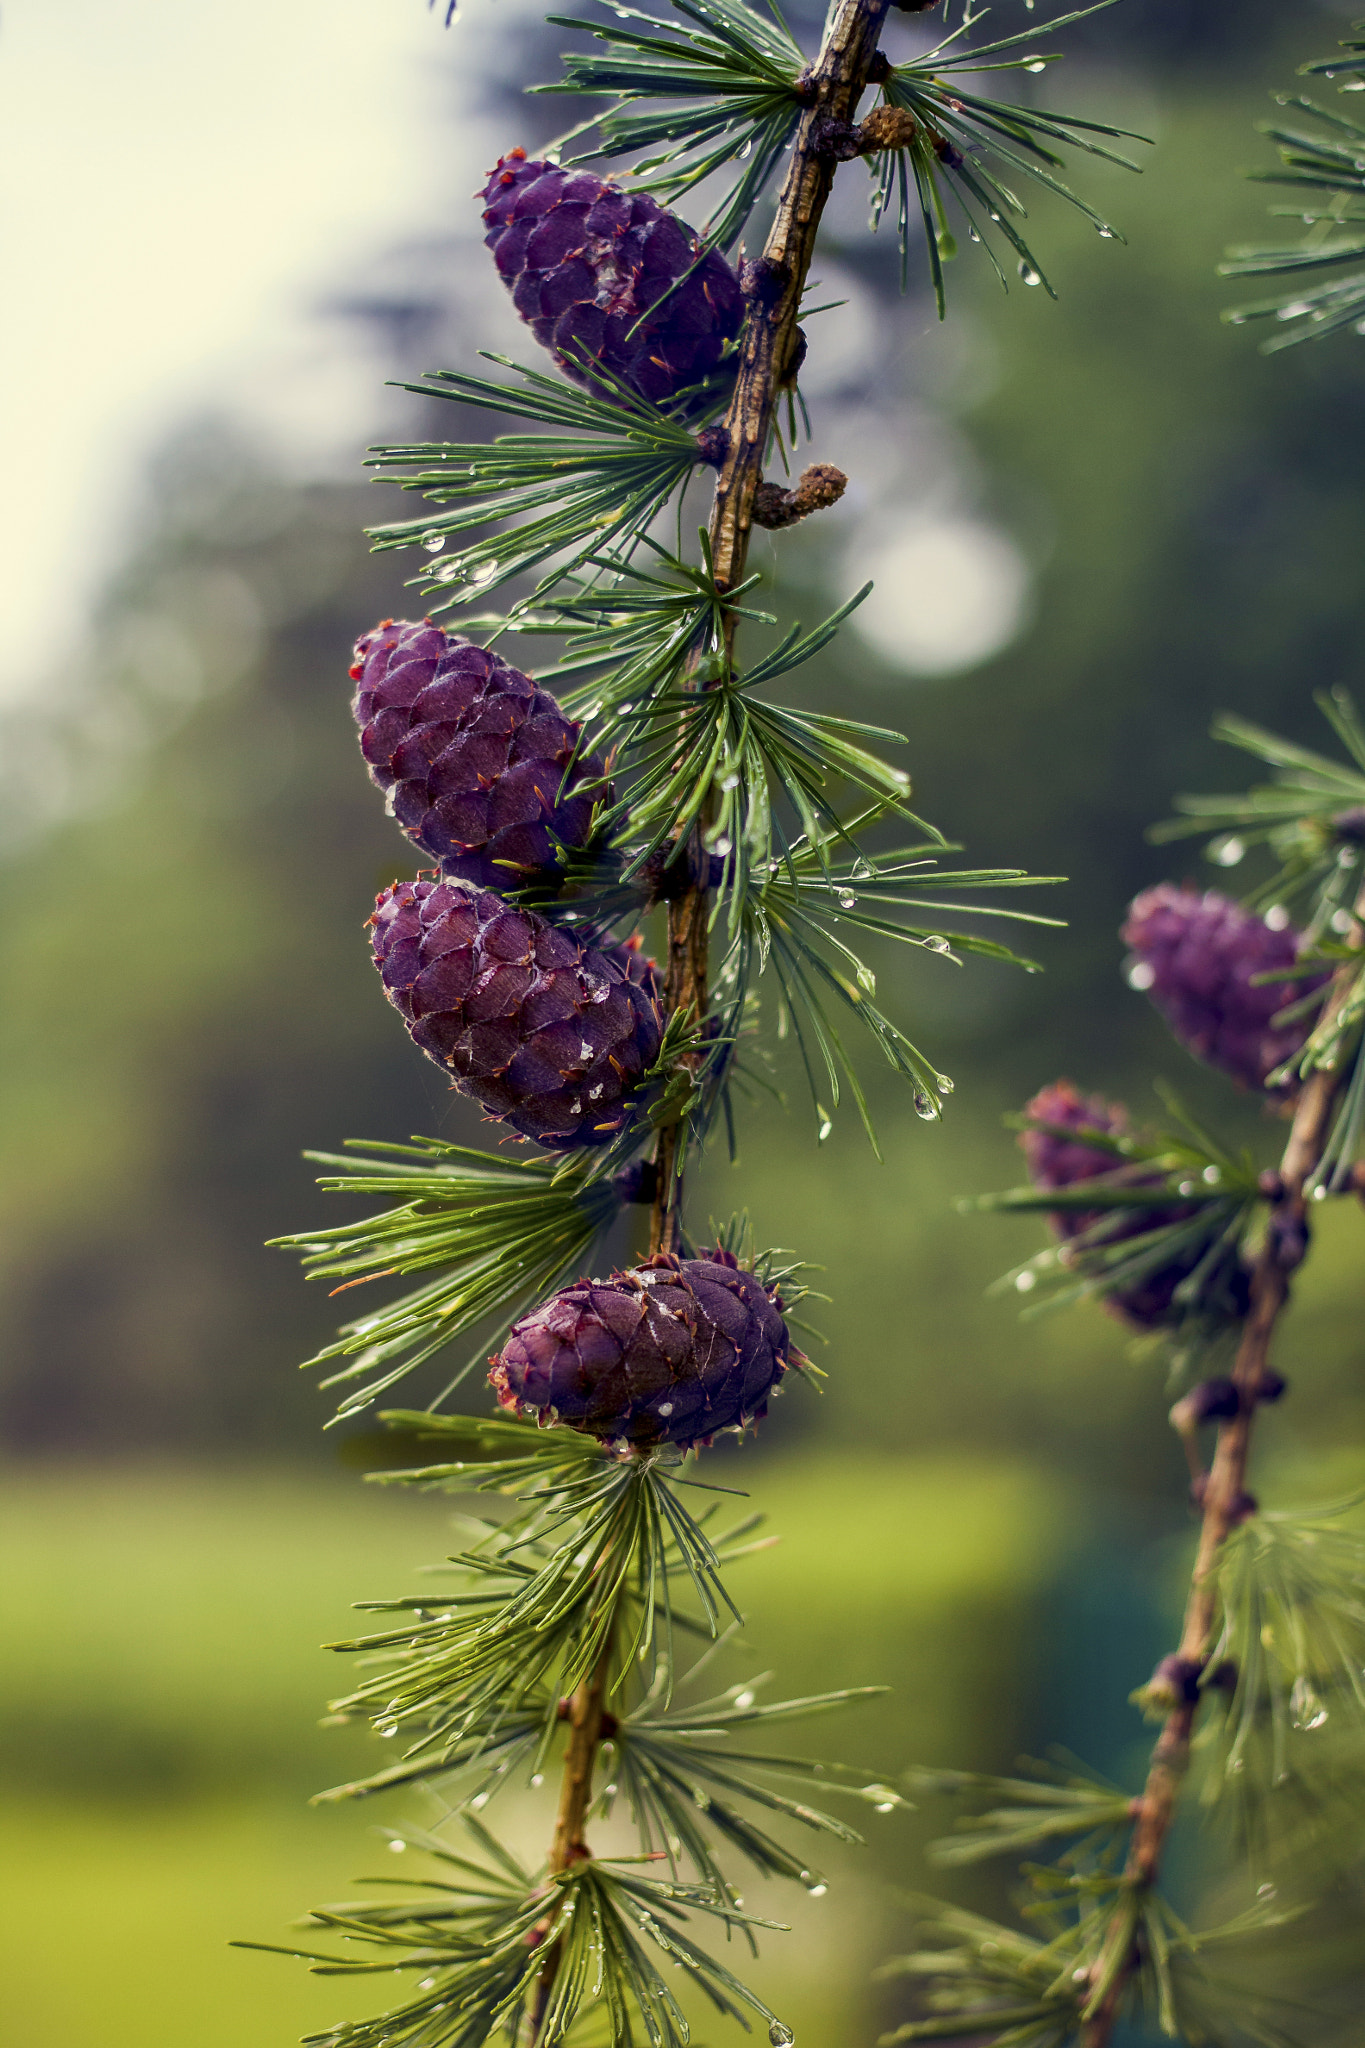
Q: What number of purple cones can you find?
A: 6